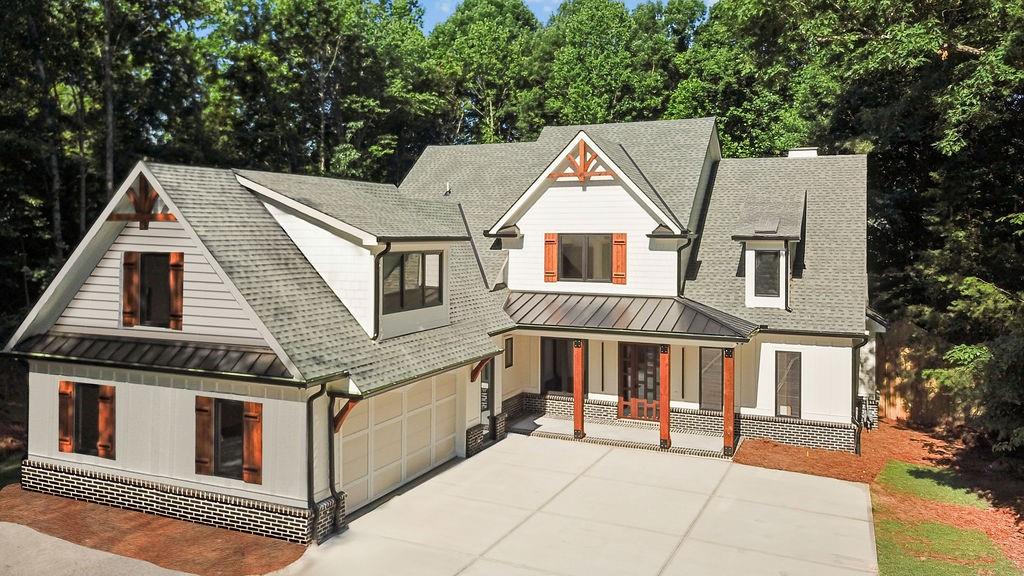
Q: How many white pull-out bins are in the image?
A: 0